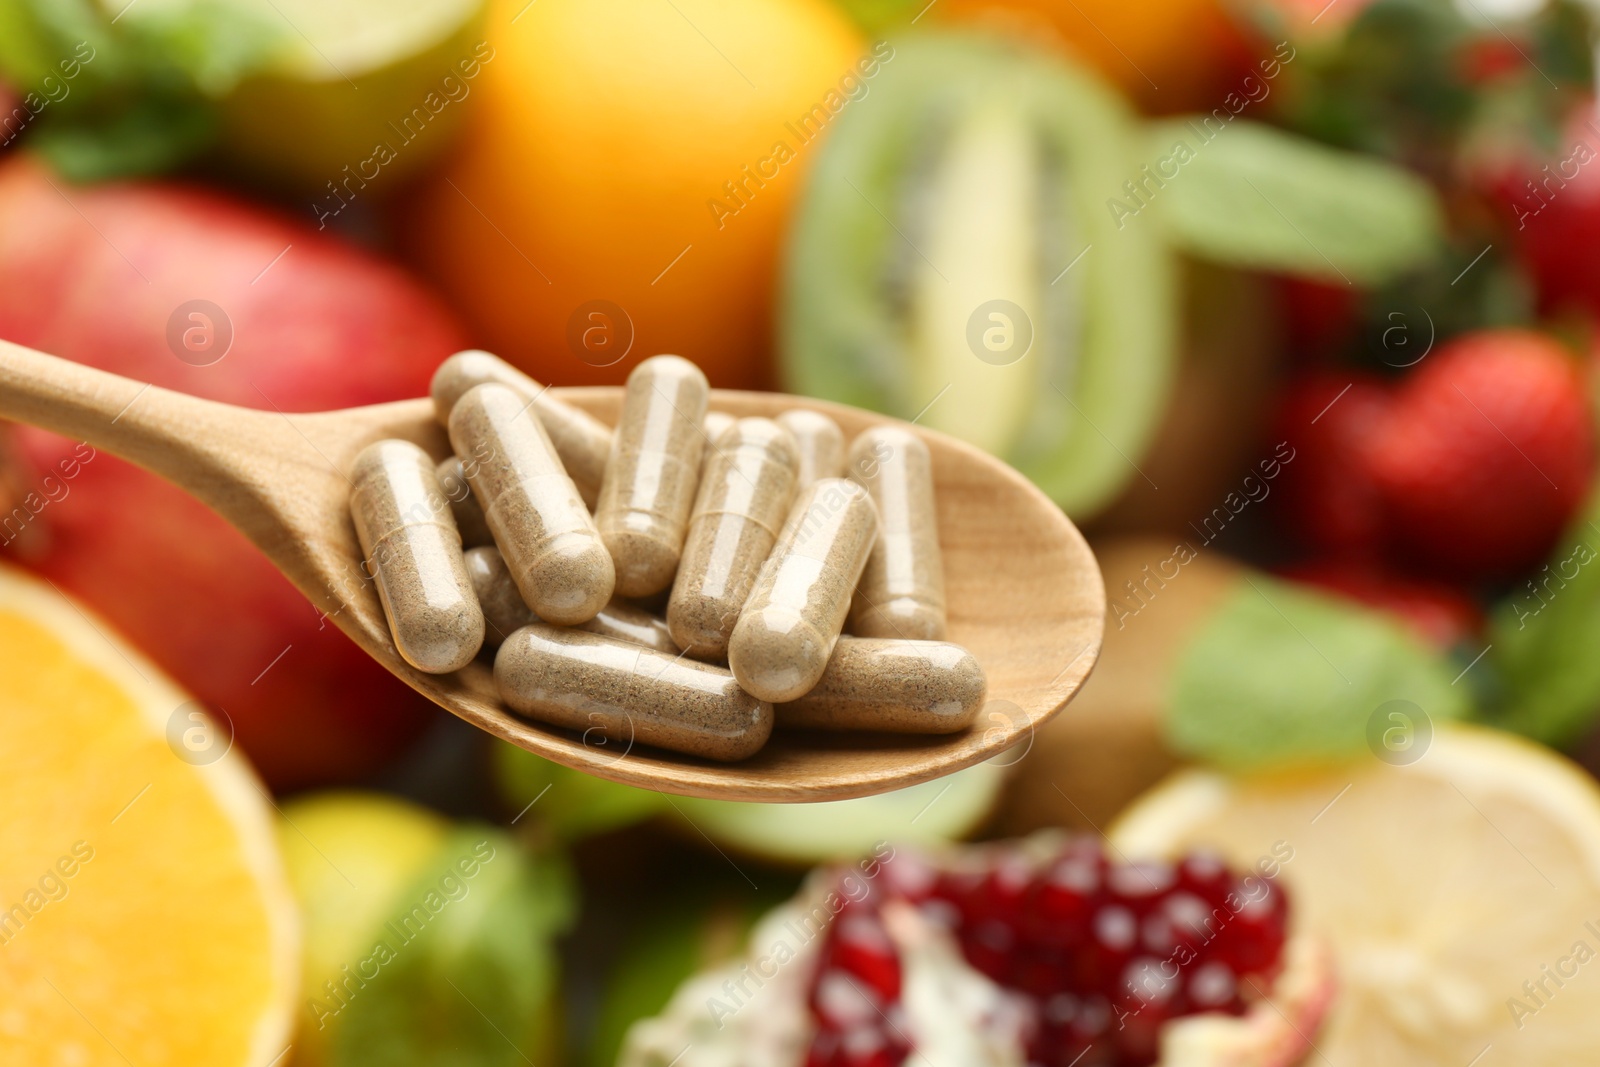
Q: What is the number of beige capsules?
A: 13